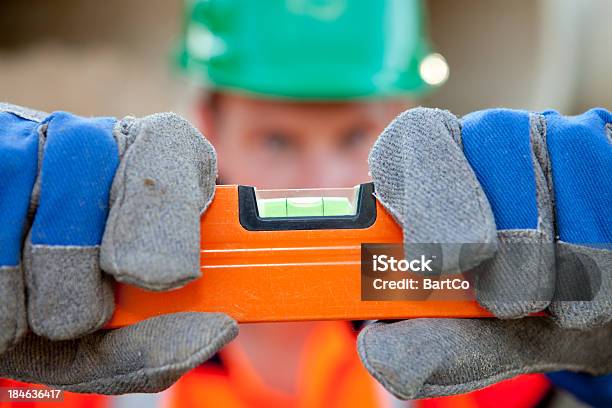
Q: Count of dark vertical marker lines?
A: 2